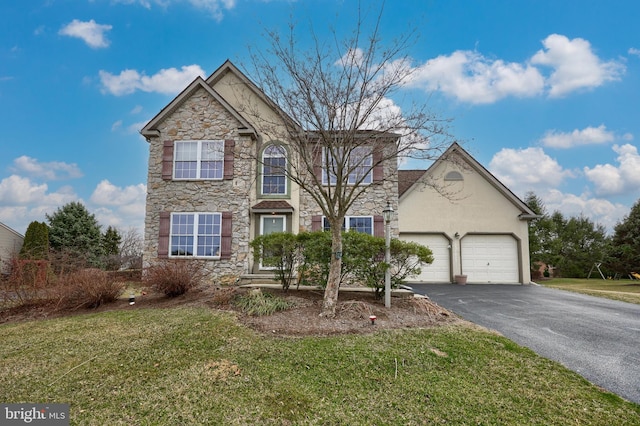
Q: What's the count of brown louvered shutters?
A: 8